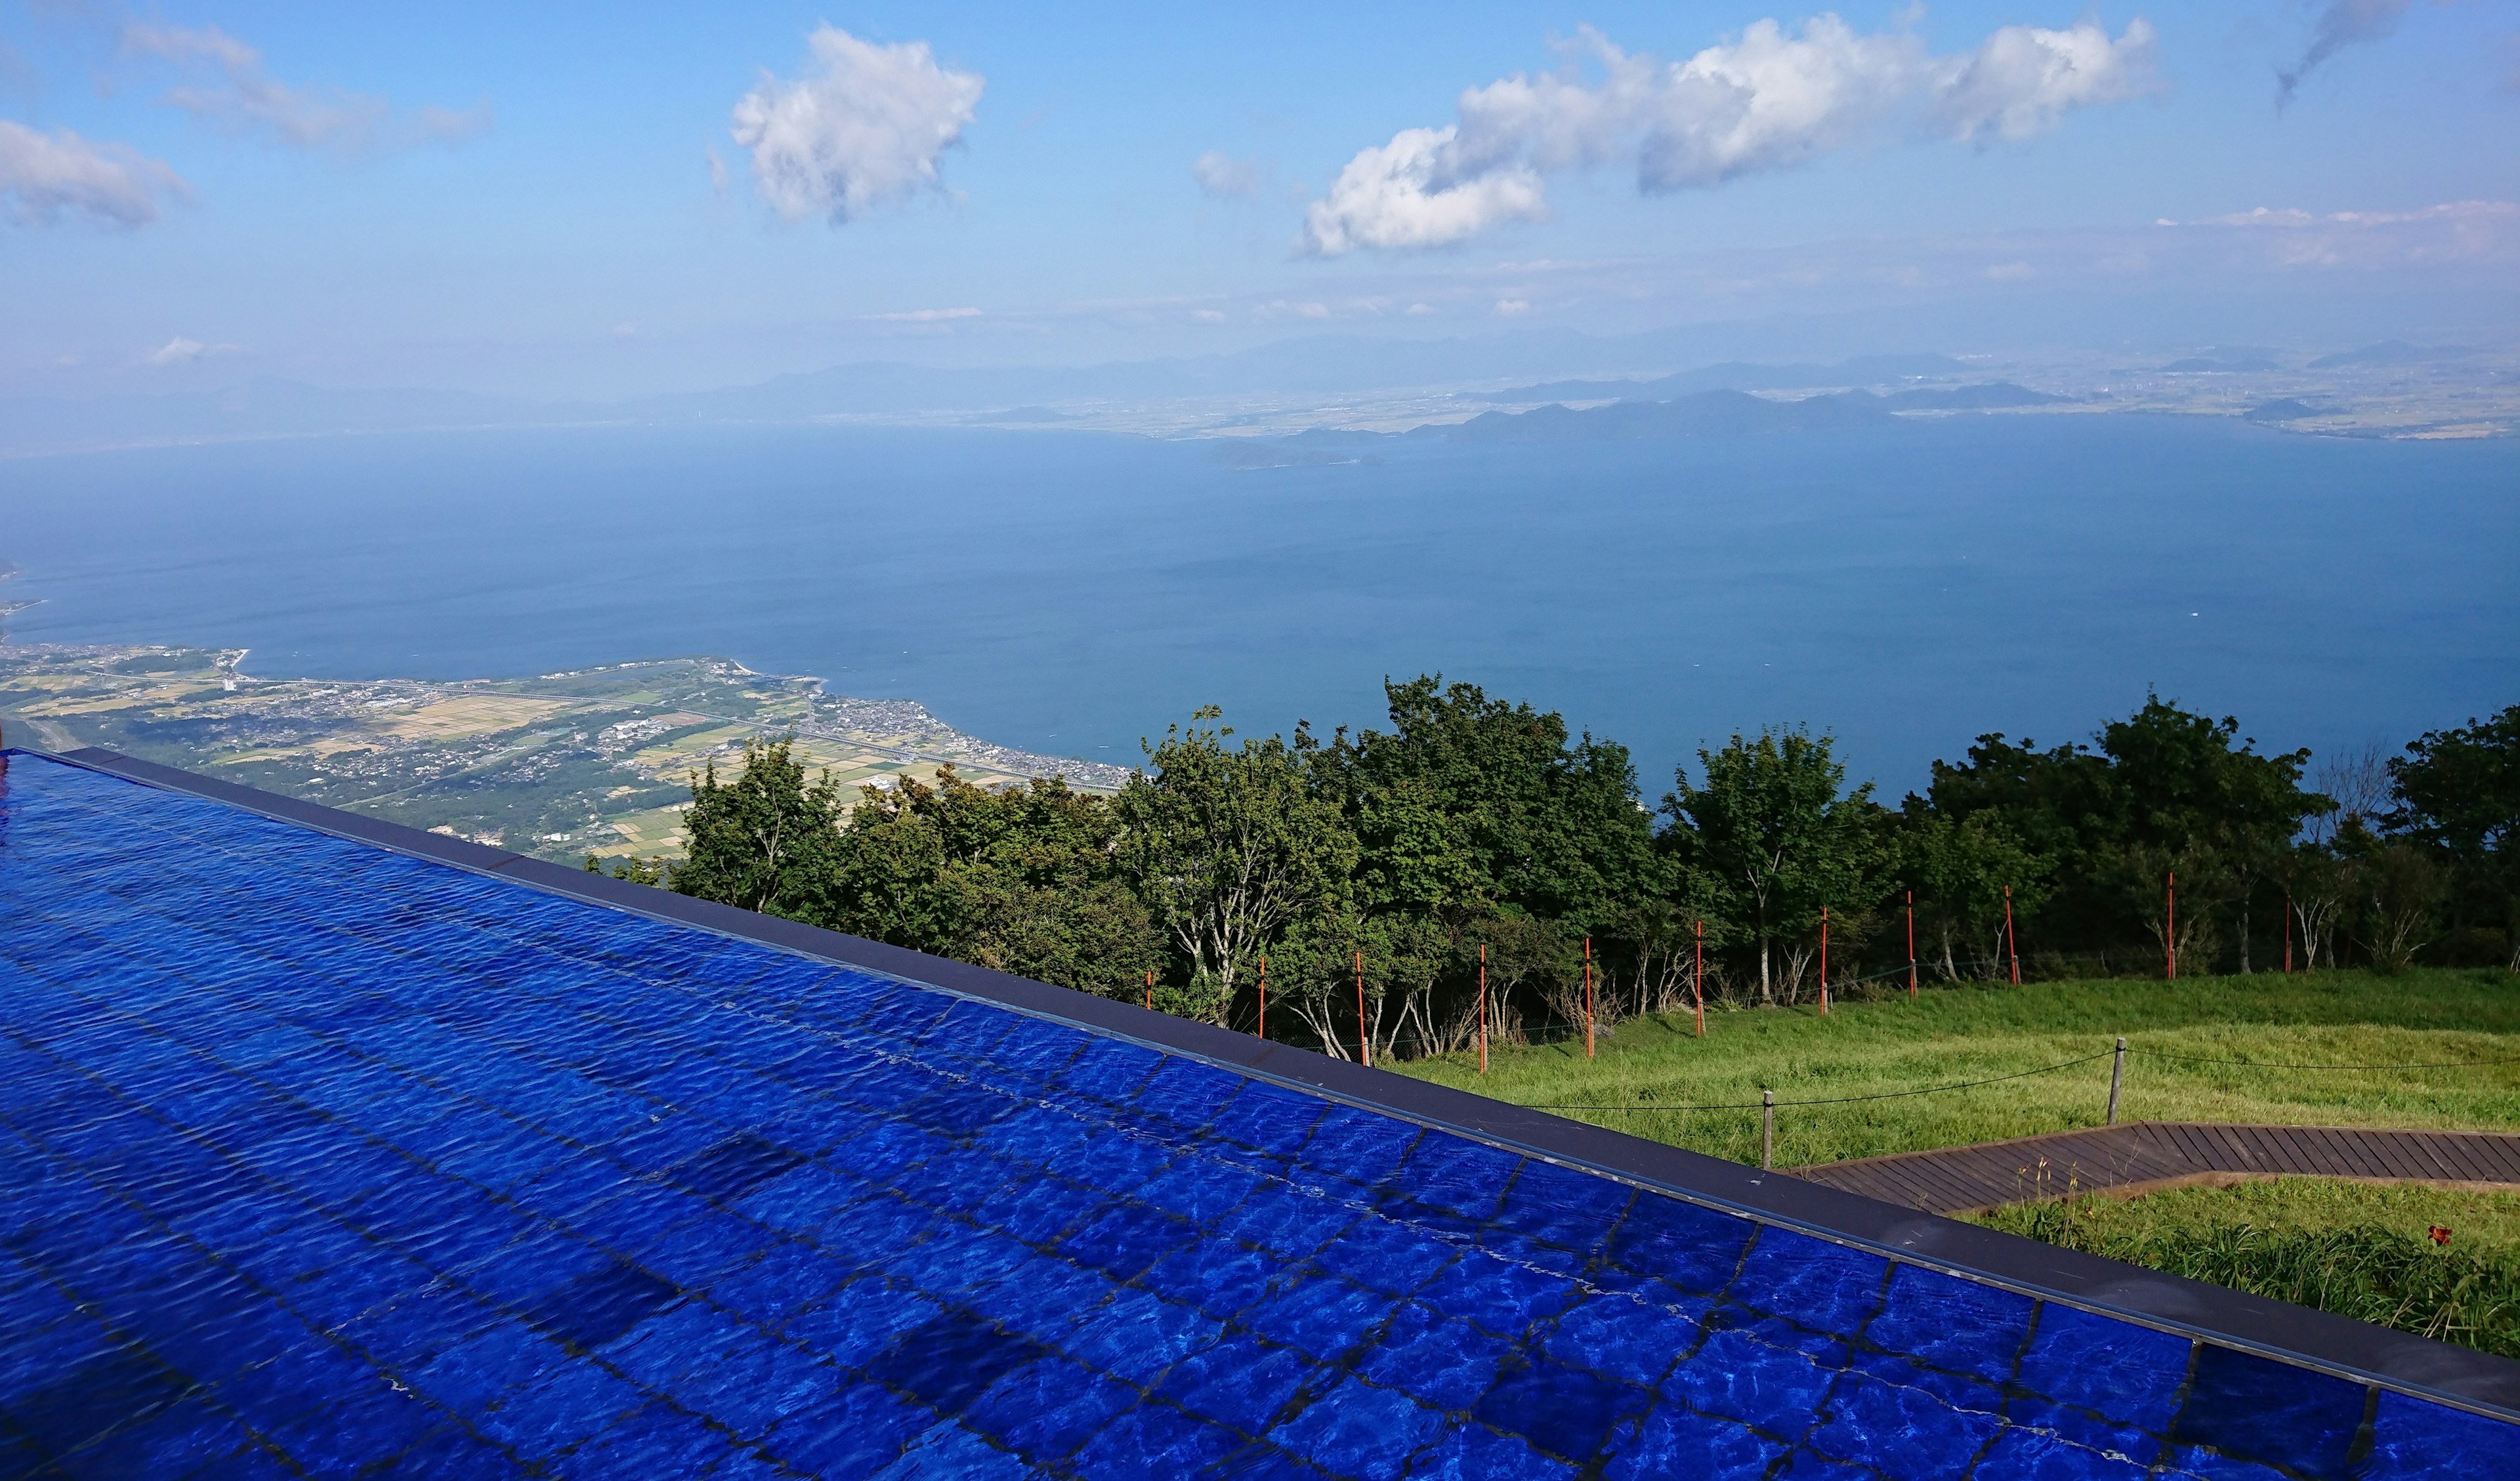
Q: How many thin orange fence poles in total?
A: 11